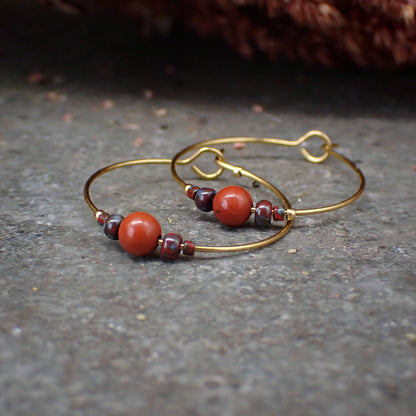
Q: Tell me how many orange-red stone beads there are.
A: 2